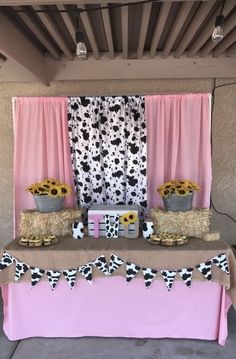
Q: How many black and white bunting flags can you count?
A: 14